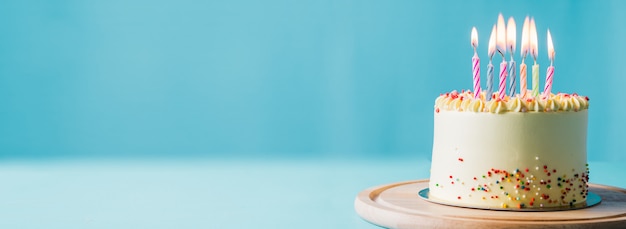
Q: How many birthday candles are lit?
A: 7